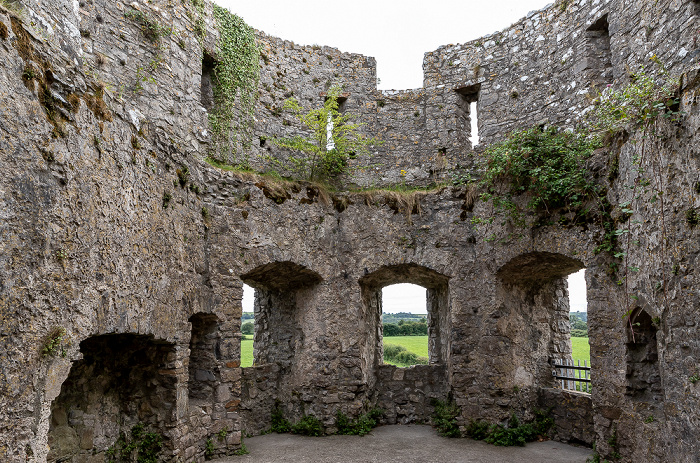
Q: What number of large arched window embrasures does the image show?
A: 3